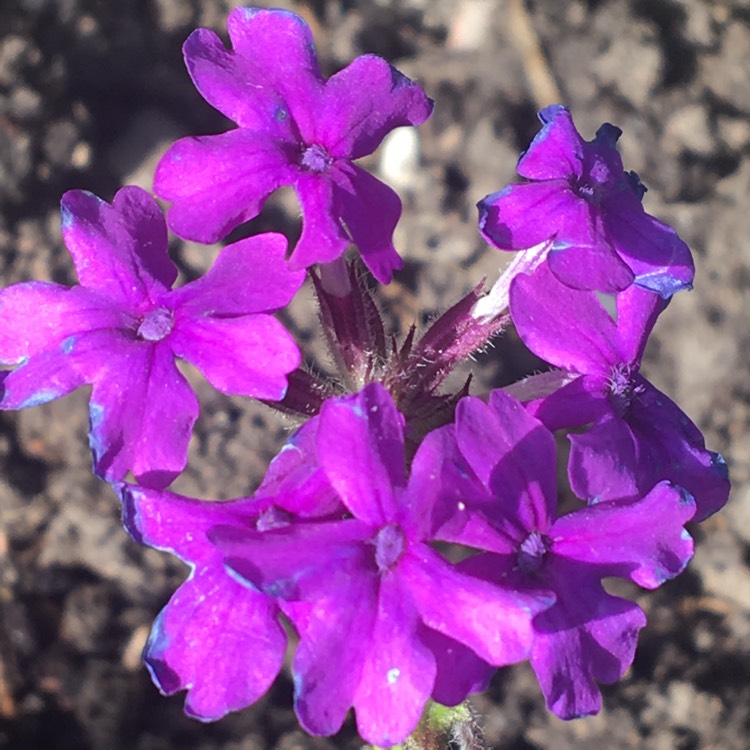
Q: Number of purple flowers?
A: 7